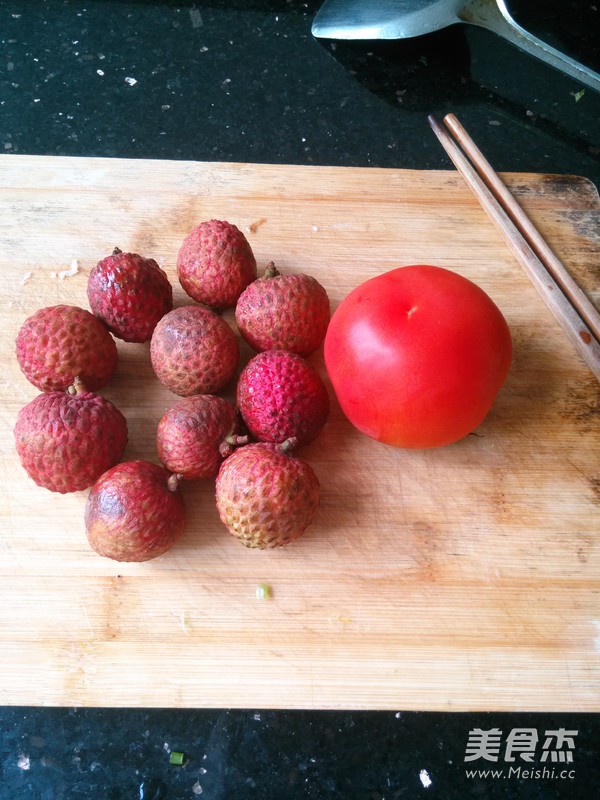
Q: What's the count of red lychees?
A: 10